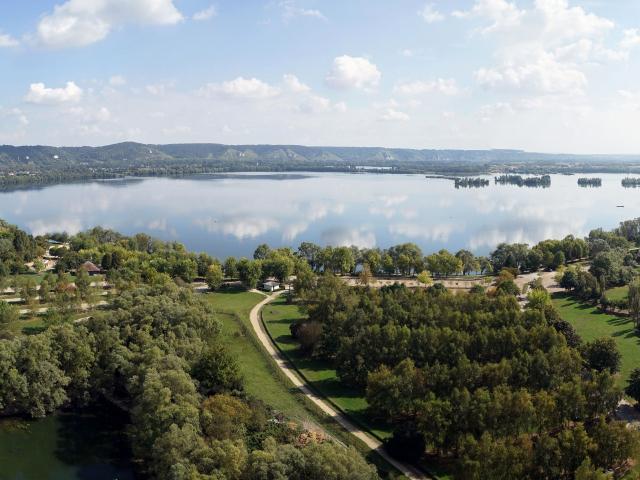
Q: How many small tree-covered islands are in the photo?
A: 4